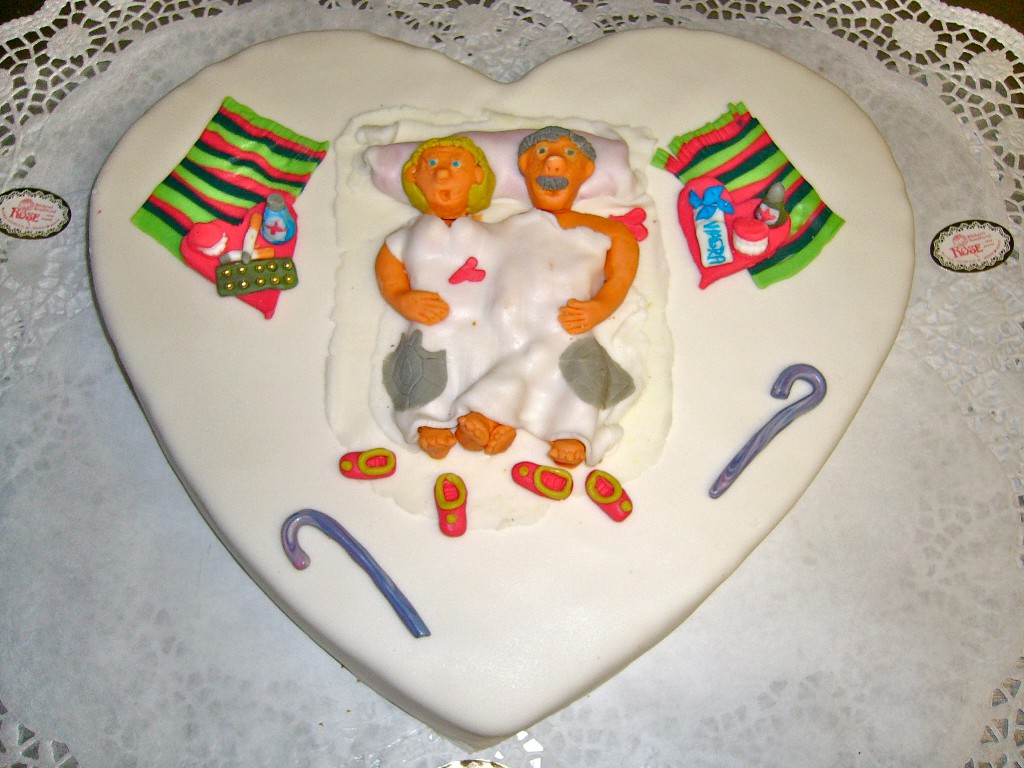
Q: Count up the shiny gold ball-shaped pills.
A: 10